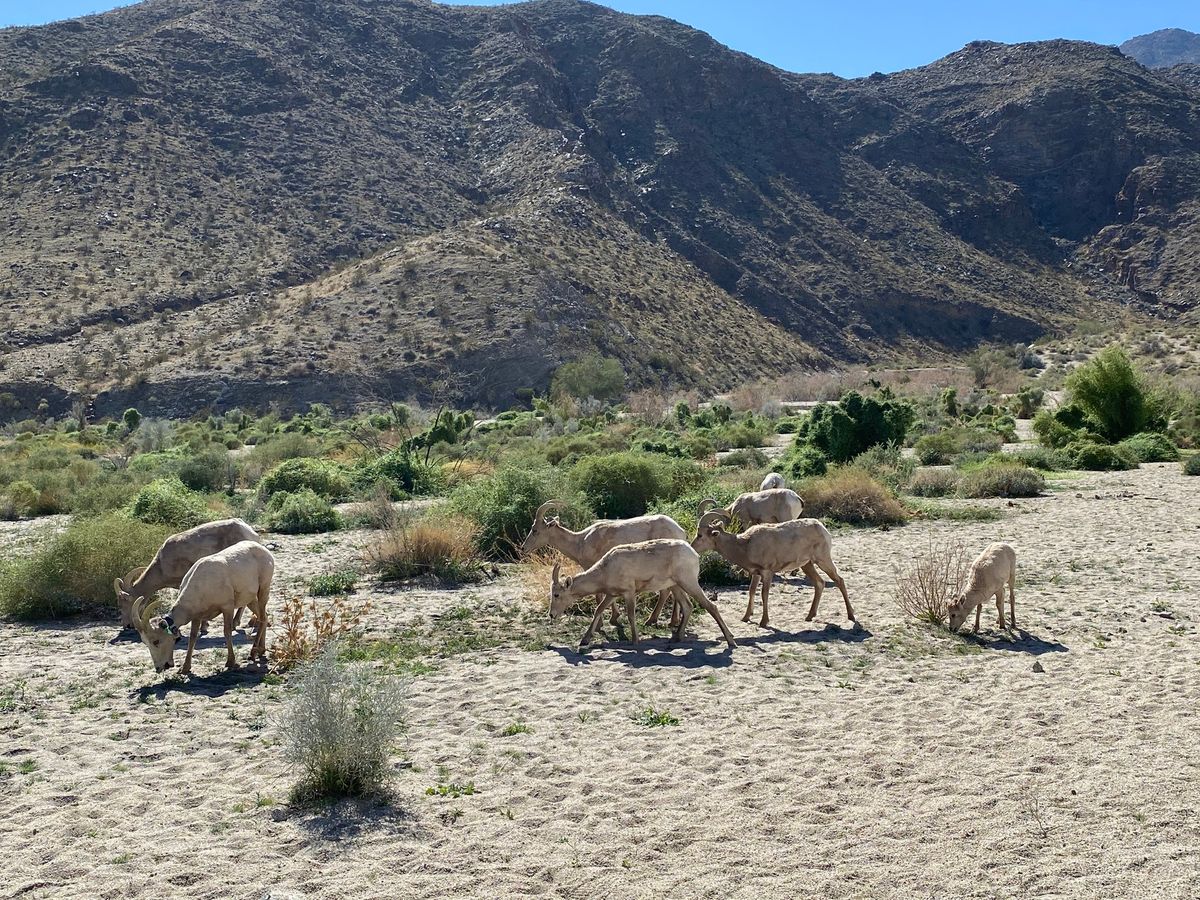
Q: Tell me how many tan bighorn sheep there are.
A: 8